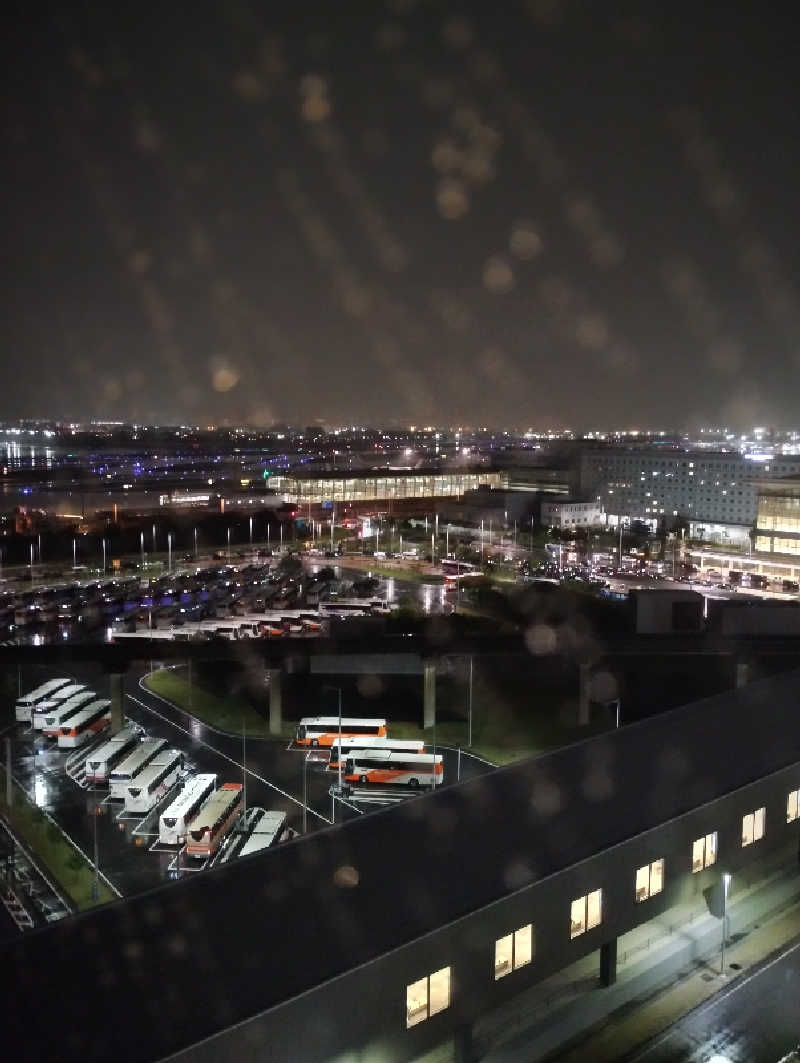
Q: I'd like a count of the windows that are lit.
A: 7